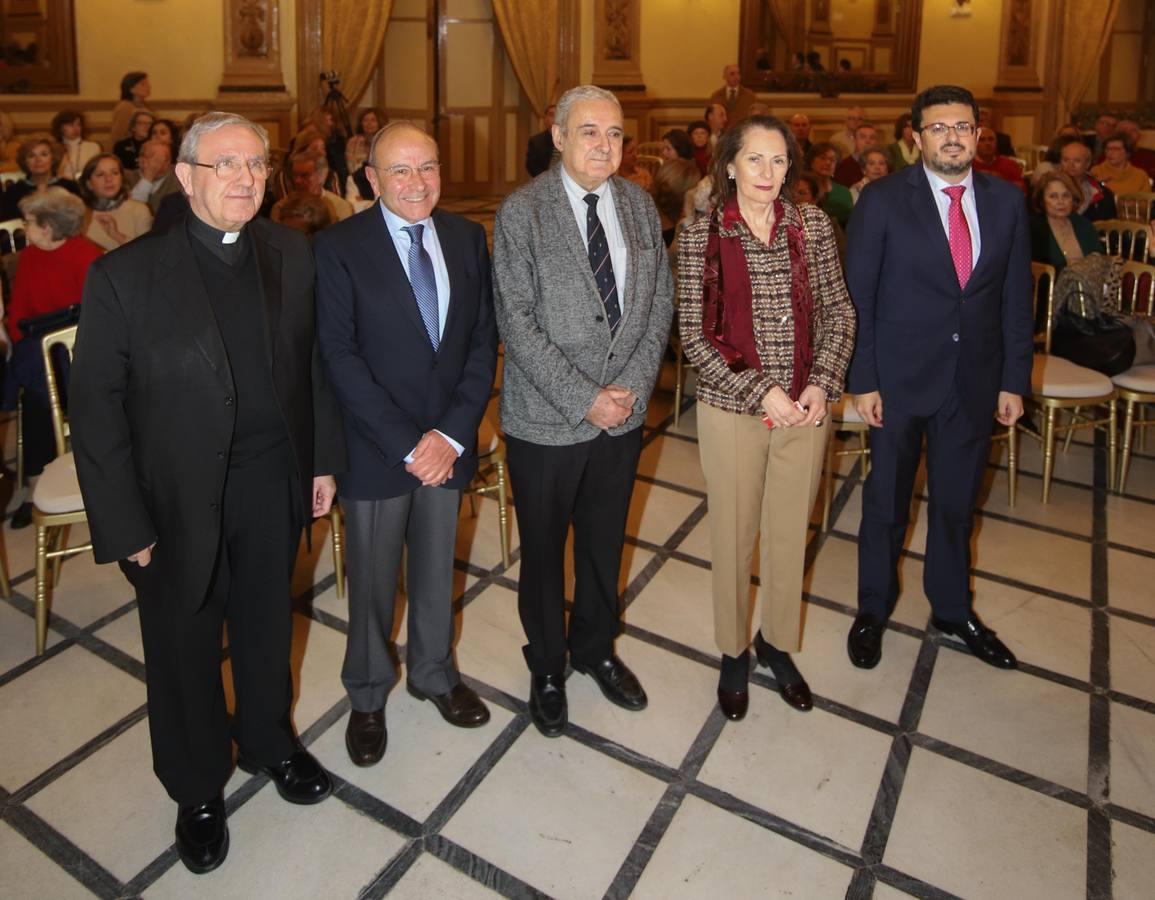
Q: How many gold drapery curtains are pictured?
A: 3